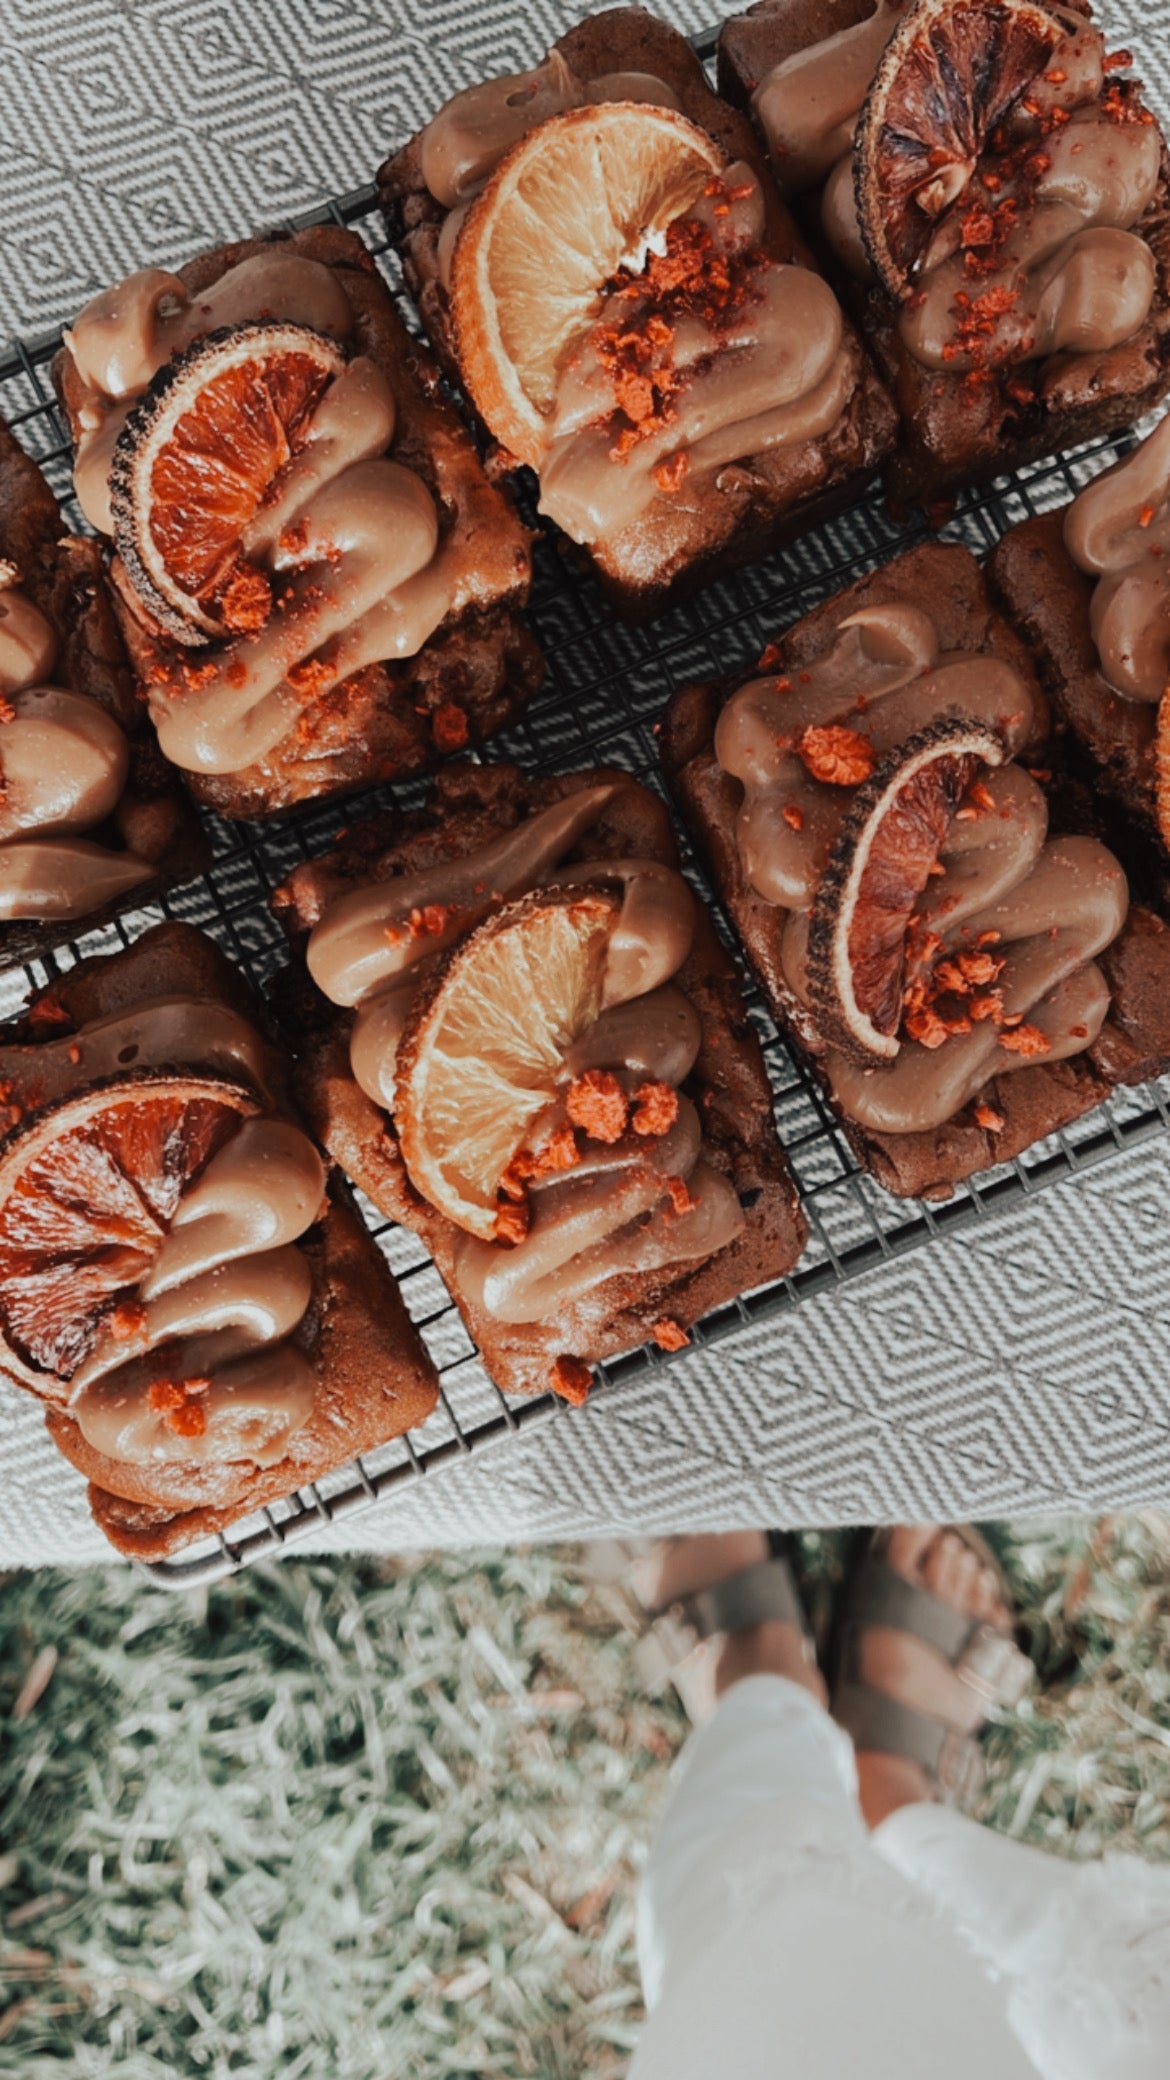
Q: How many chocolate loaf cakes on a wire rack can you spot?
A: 8